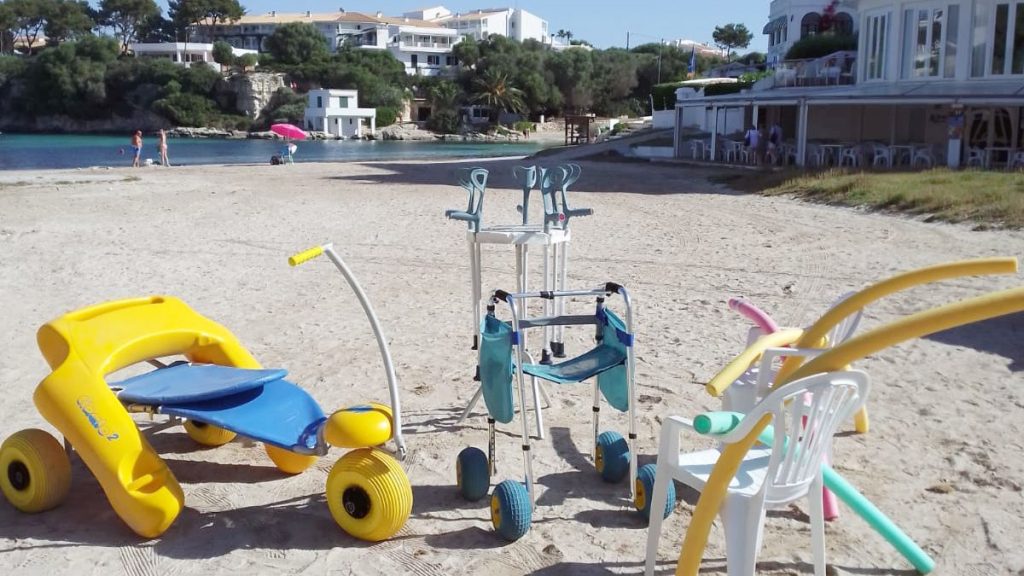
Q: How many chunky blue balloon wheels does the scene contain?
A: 4